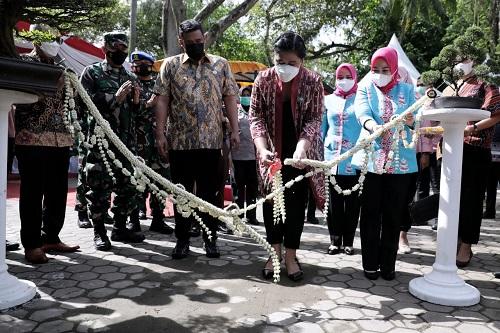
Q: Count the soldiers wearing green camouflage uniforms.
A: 2